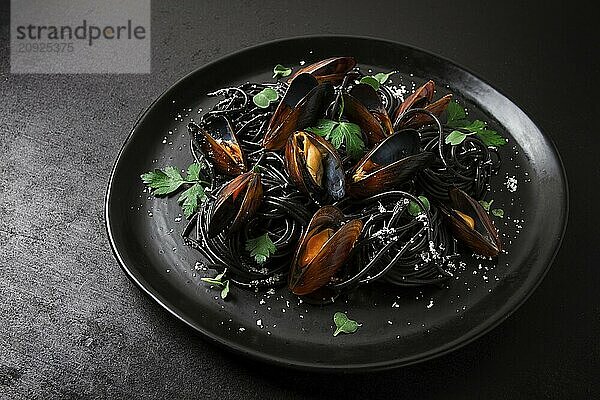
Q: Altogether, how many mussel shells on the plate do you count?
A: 10